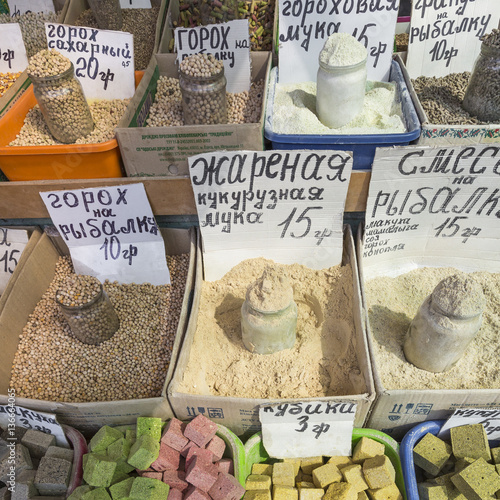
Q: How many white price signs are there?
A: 14